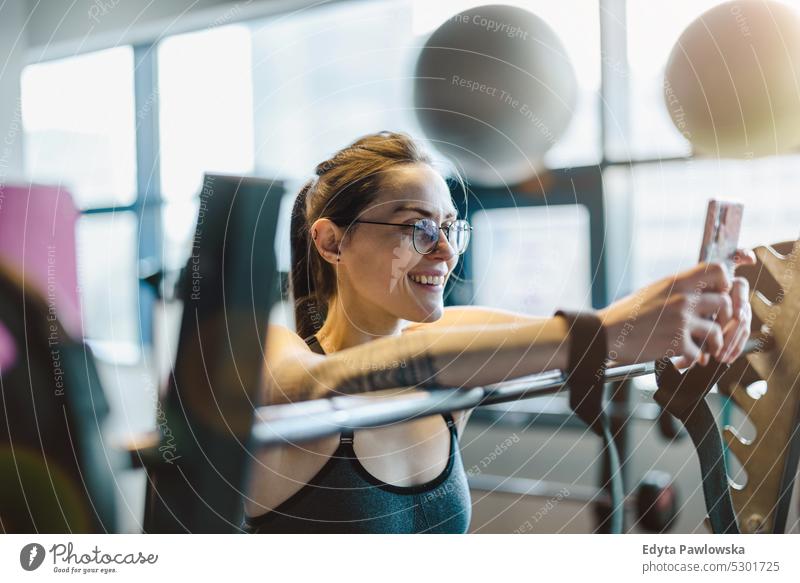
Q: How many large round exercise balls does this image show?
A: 2